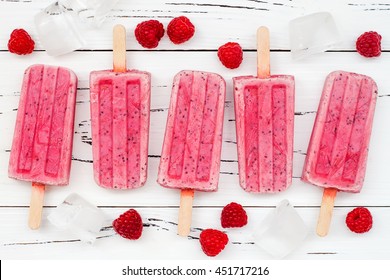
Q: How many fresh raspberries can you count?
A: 9